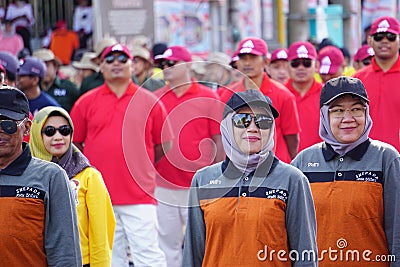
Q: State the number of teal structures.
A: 1